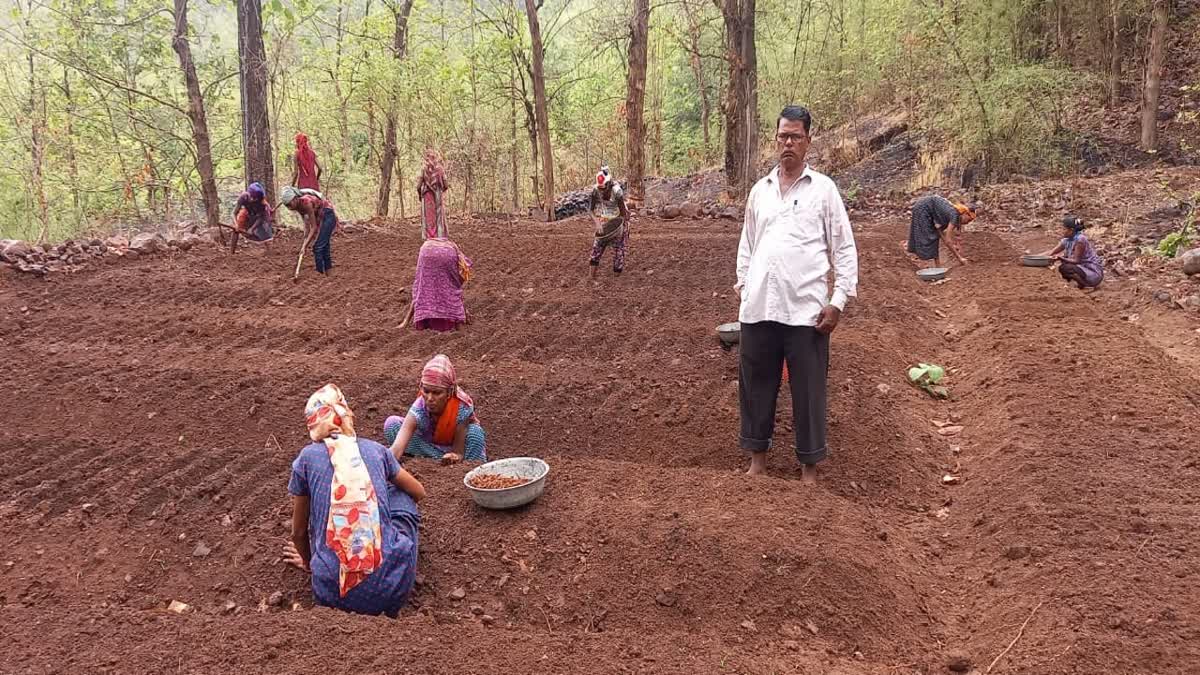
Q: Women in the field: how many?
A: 10